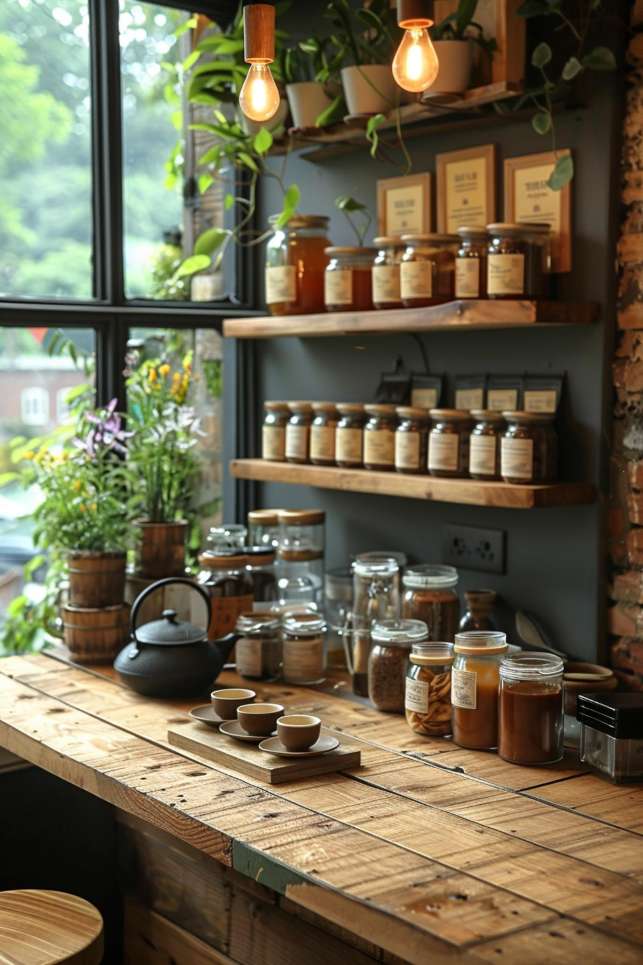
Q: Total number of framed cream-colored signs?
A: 3